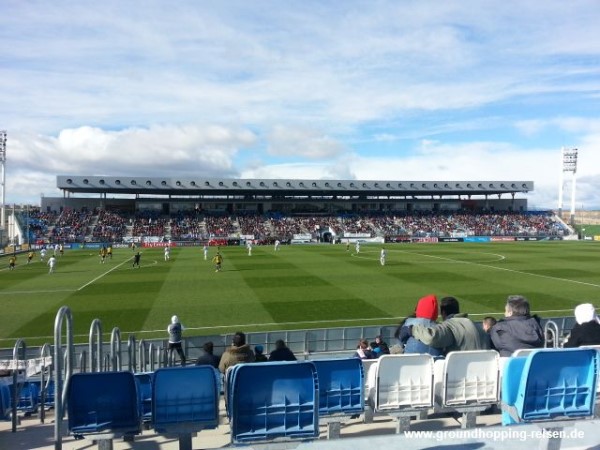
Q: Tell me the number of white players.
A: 9